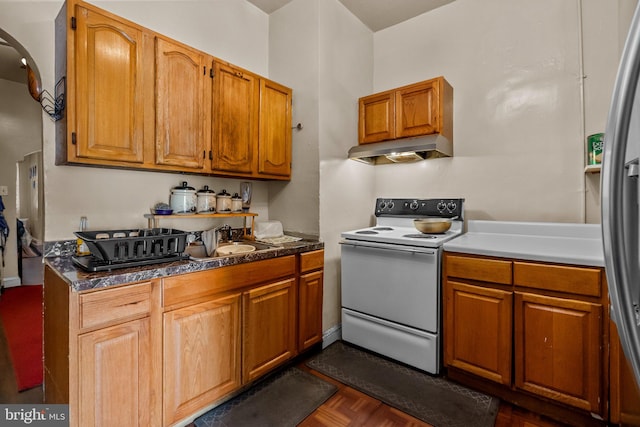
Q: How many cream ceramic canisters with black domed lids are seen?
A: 4